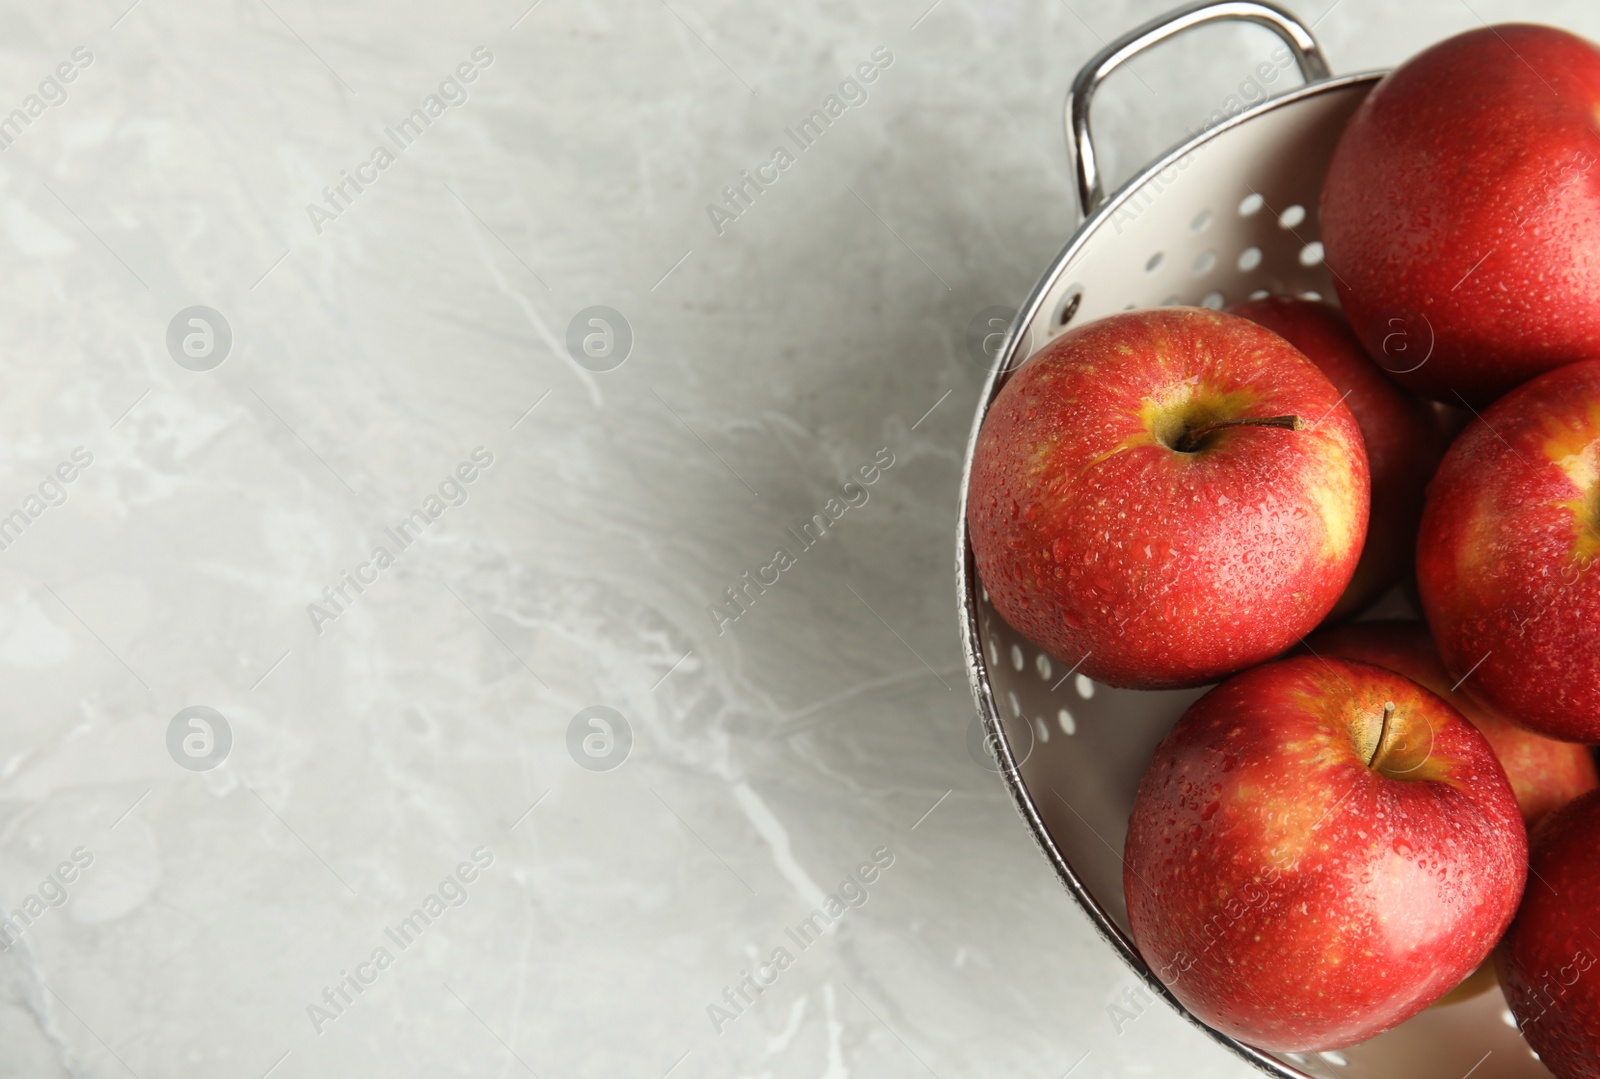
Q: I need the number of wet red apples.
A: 7